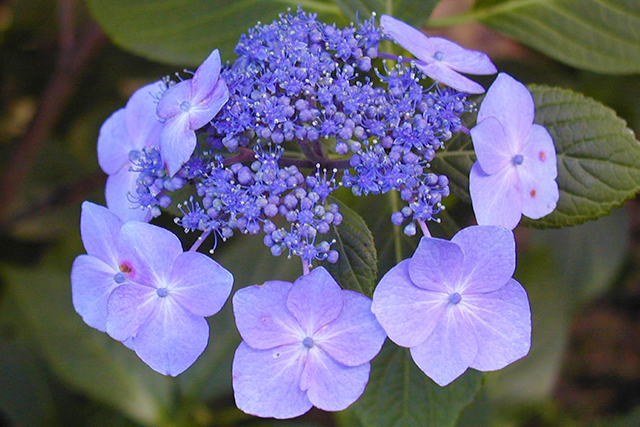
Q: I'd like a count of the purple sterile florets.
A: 8